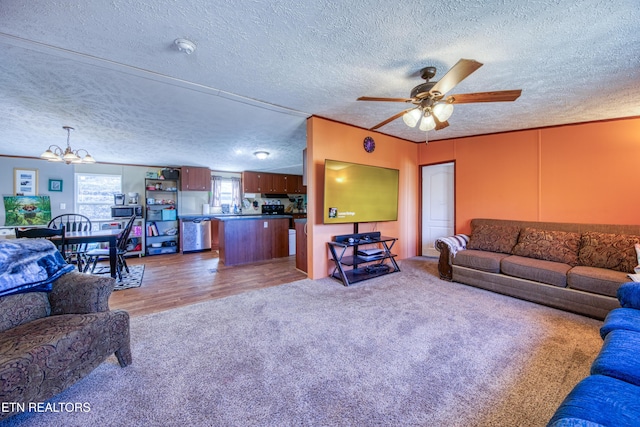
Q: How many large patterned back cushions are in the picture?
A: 3